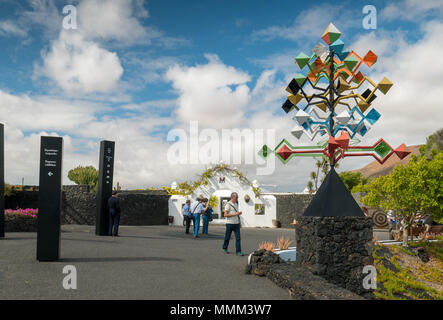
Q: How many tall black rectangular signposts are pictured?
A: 3